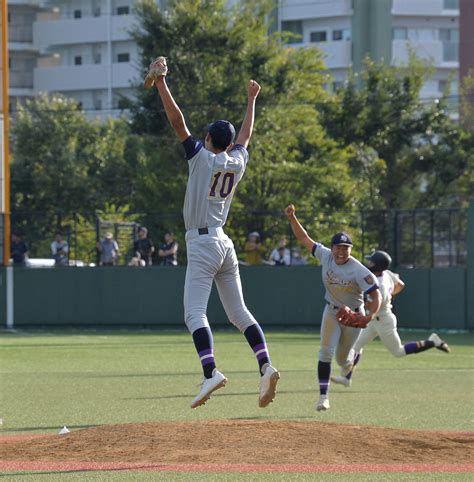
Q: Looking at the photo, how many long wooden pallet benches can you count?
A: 0